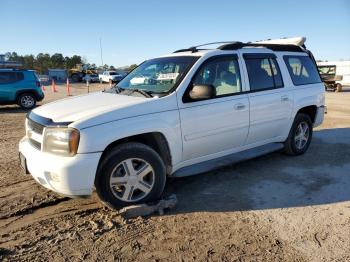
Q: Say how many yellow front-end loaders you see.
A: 1